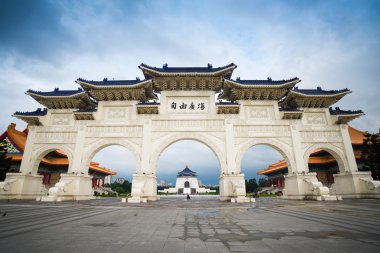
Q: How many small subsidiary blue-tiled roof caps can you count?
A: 6